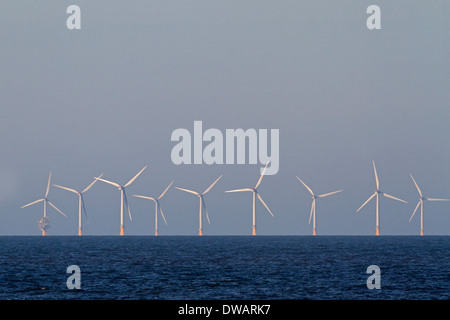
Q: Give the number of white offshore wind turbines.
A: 9